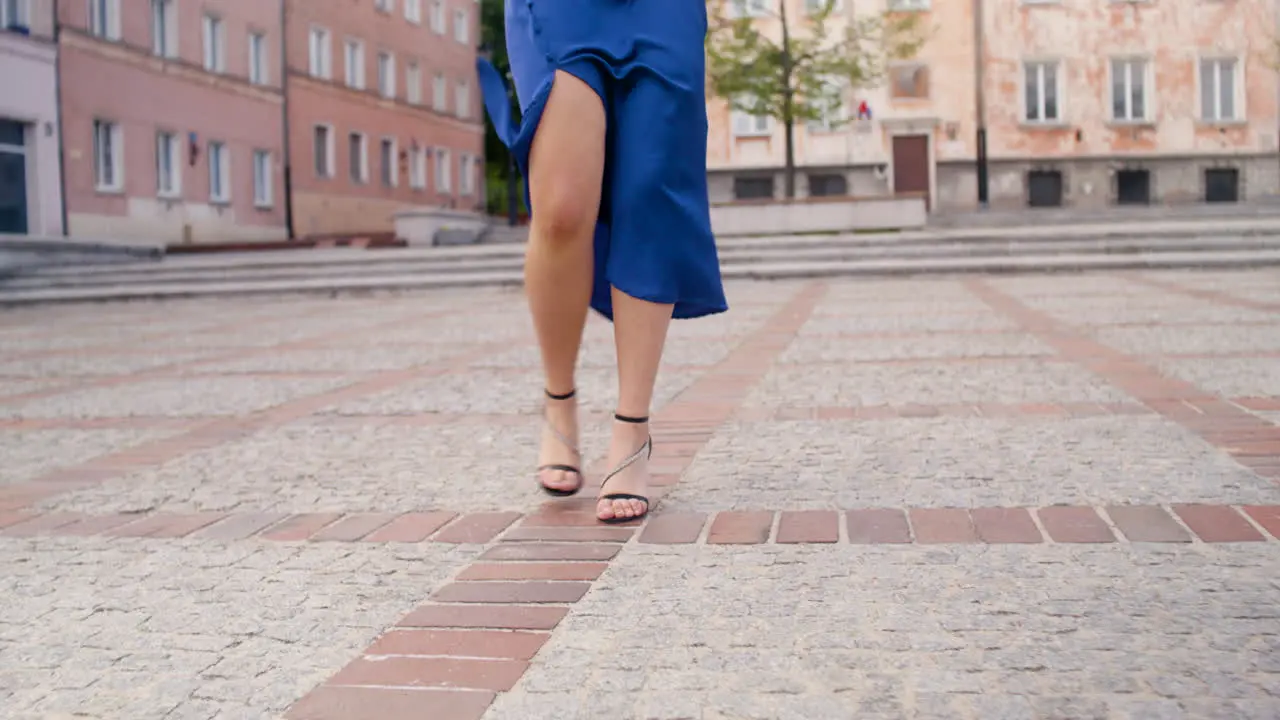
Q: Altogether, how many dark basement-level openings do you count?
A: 5